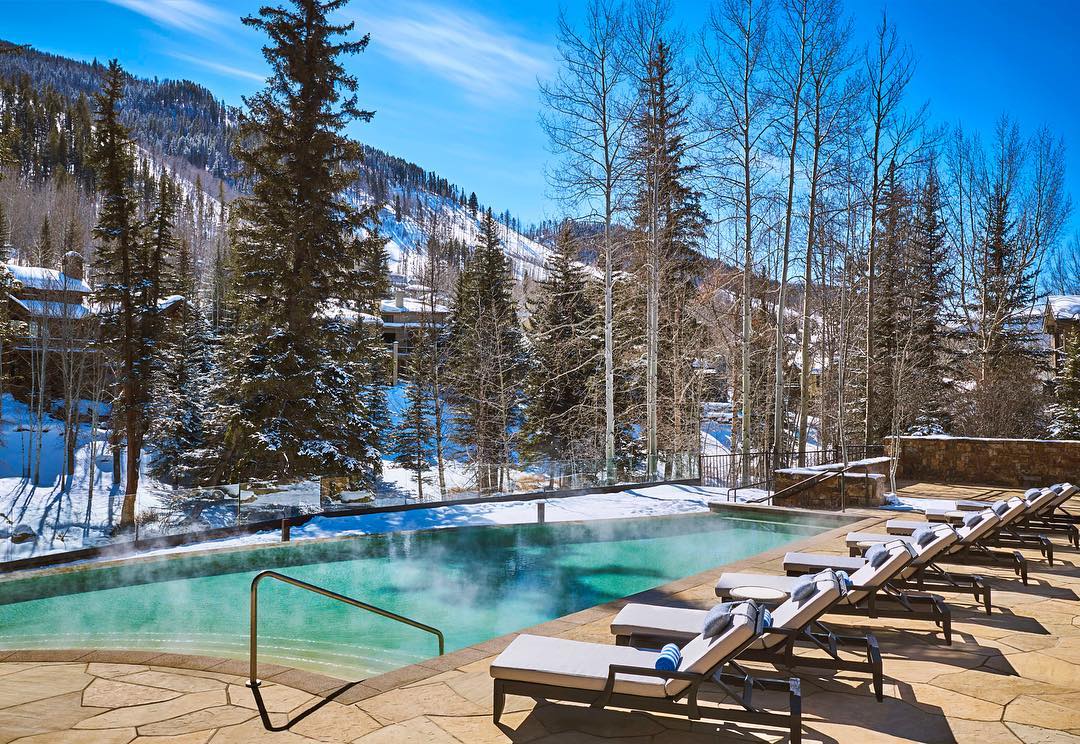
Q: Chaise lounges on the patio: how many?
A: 8